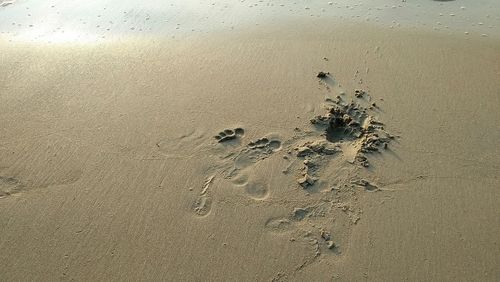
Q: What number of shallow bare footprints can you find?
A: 2